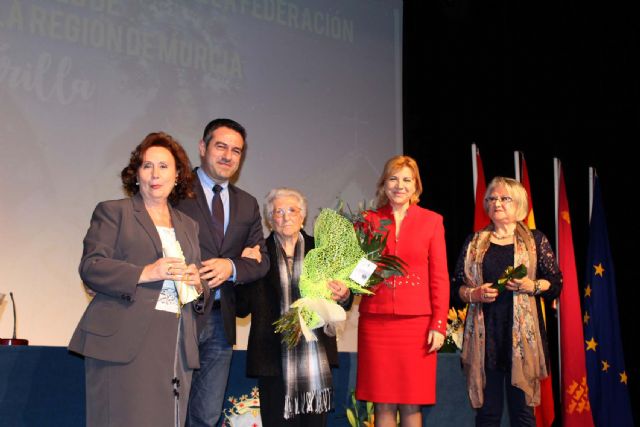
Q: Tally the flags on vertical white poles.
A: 4